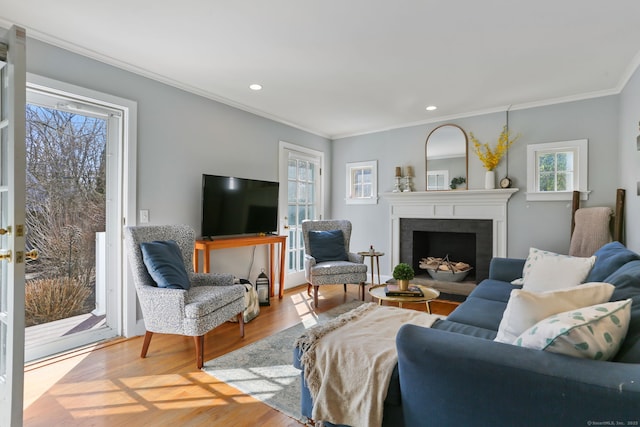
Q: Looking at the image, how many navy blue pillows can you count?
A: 2